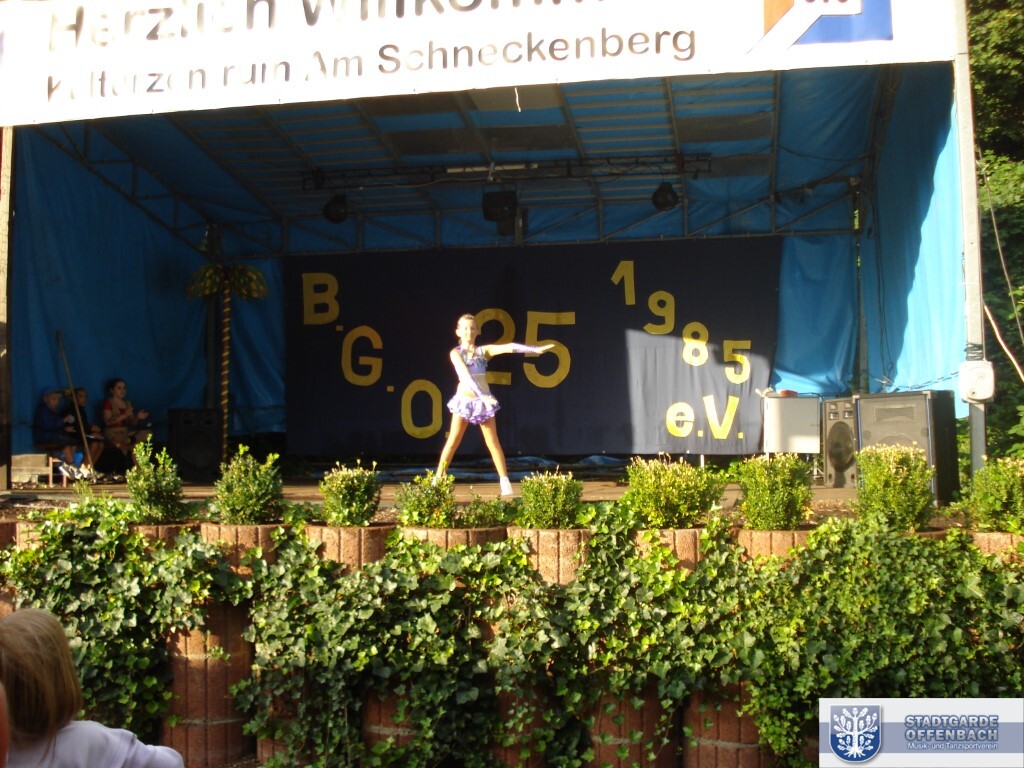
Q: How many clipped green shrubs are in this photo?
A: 9